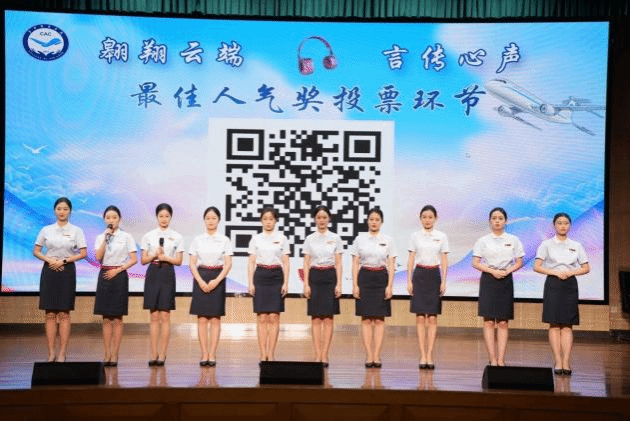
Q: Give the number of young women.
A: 10